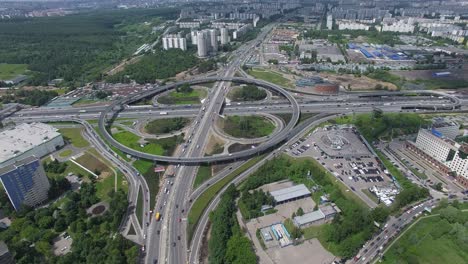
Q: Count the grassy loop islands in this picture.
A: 4